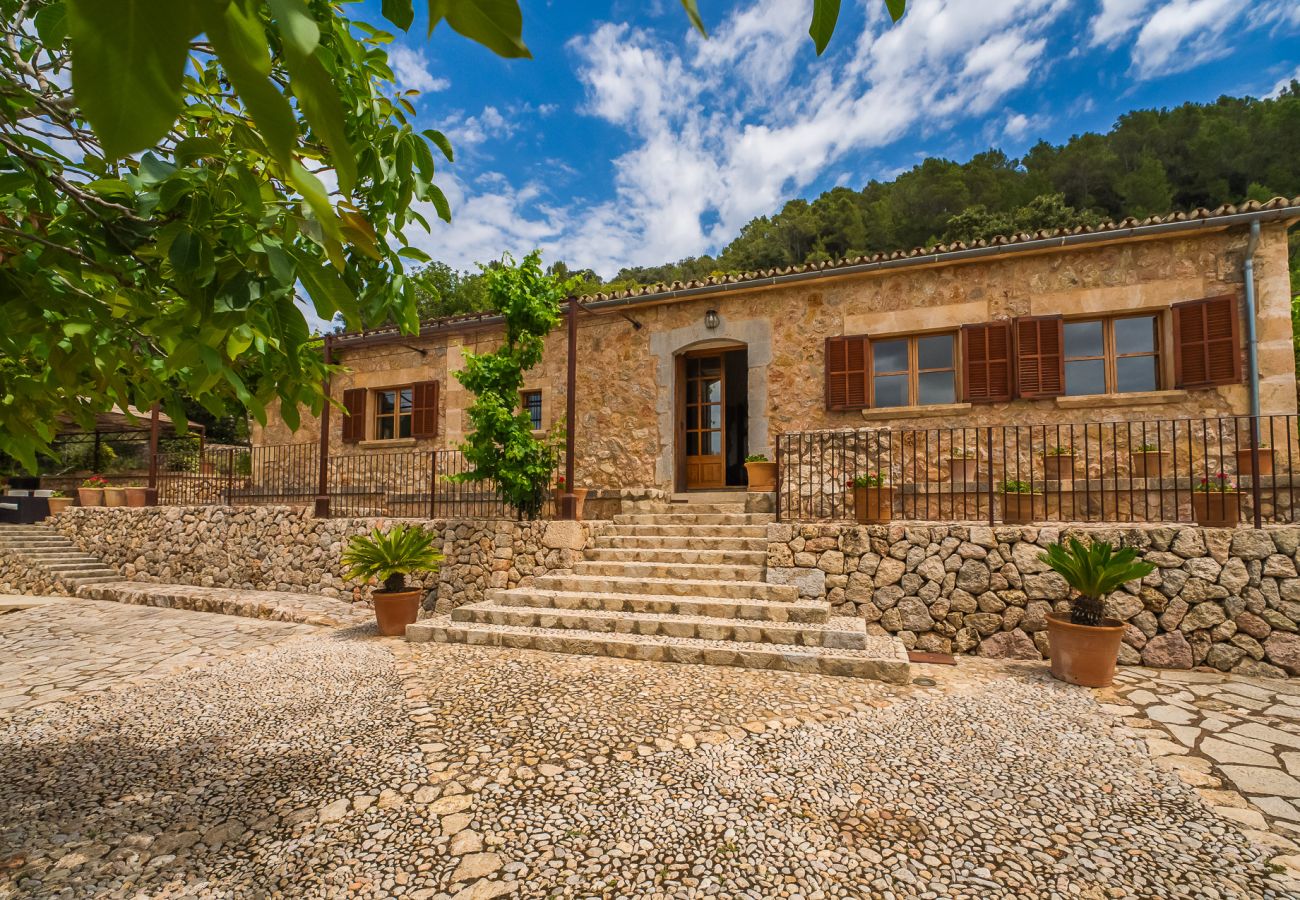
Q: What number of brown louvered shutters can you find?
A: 6